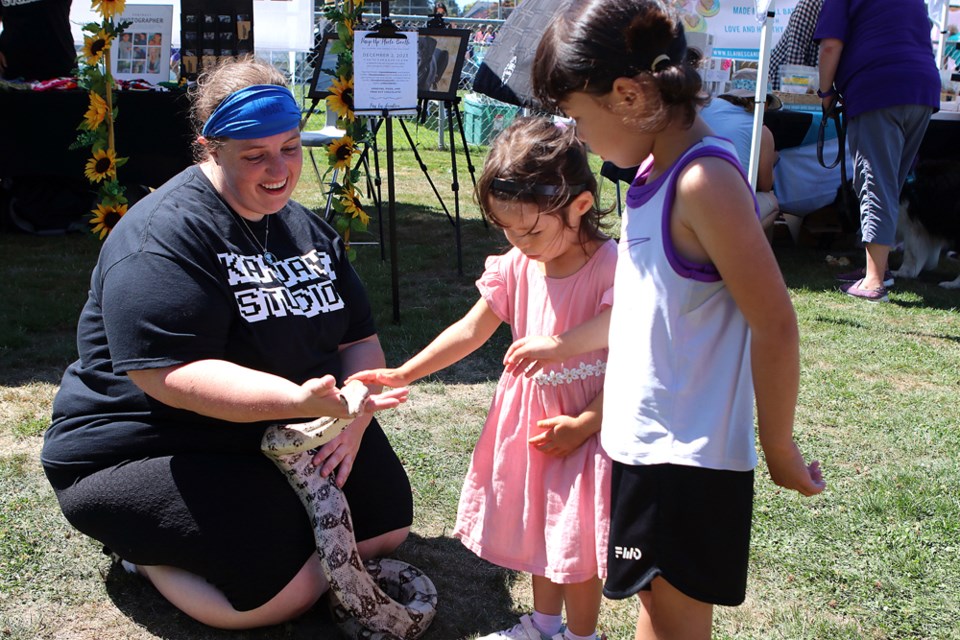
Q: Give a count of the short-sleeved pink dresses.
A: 1